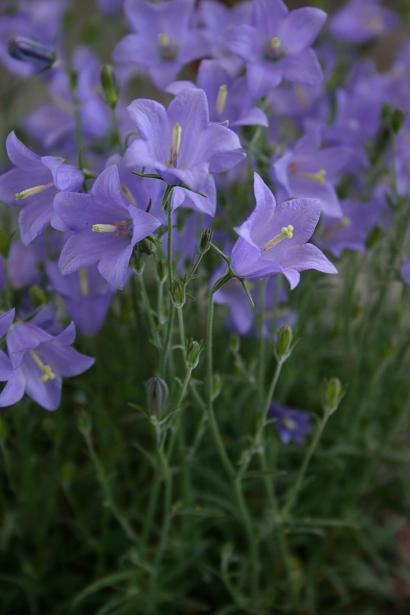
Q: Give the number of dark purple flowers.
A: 1